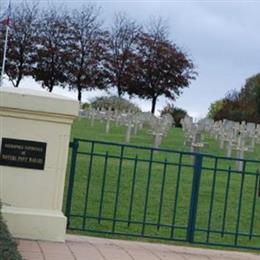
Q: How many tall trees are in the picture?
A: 5